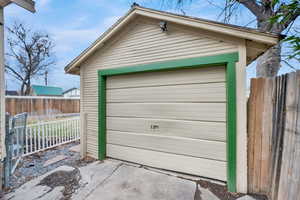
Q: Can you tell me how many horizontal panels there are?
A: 6